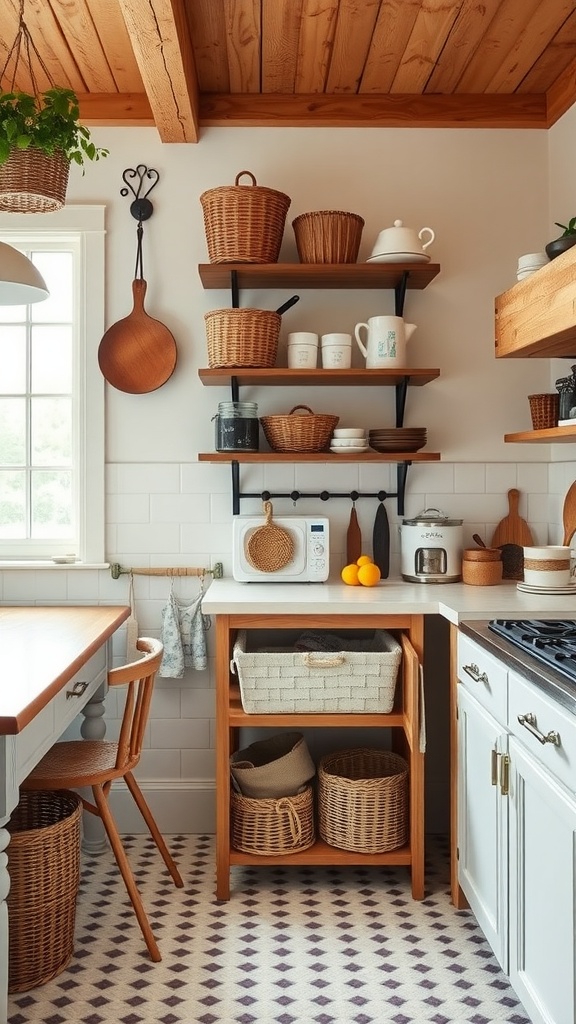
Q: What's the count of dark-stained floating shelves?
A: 3